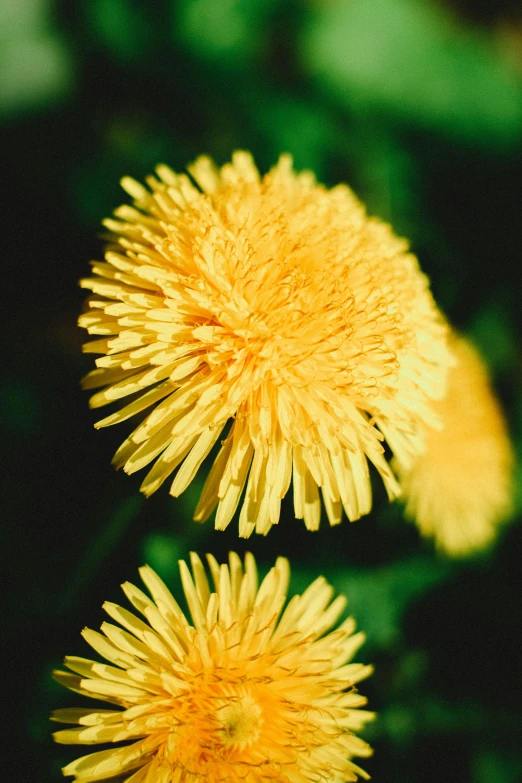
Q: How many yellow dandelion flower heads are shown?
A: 3